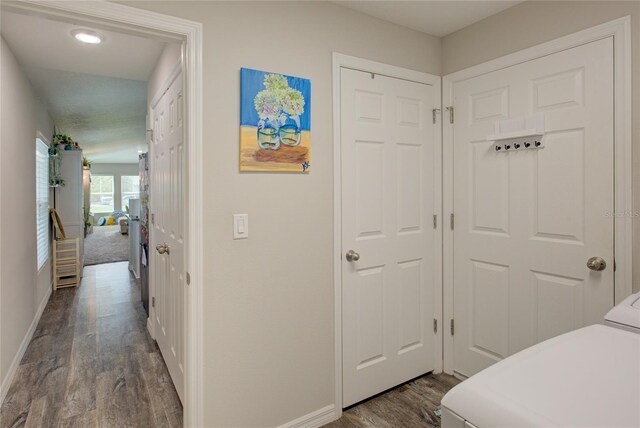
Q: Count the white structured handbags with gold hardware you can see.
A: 0